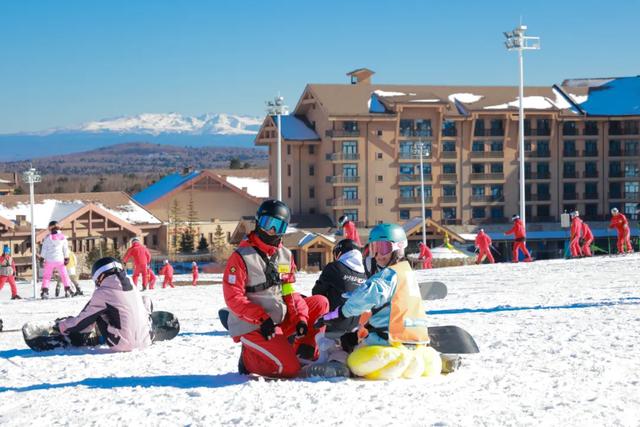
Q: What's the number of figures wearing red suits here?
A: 13